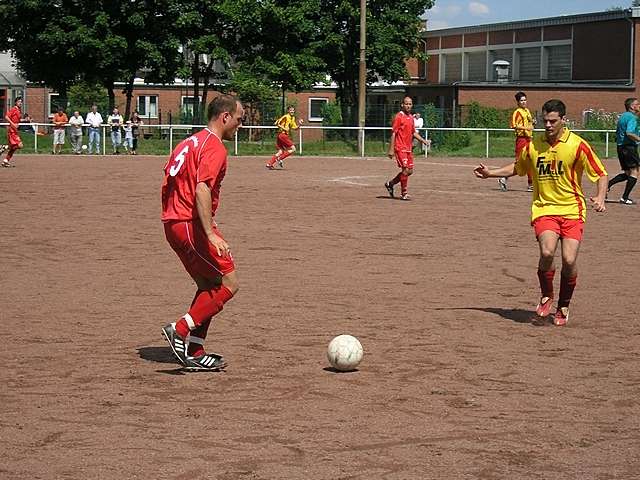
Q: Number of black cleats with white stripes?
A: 2